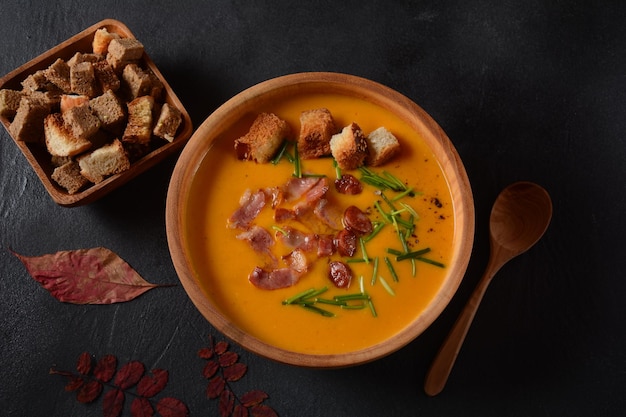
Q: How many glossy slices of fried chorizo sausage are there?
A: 4